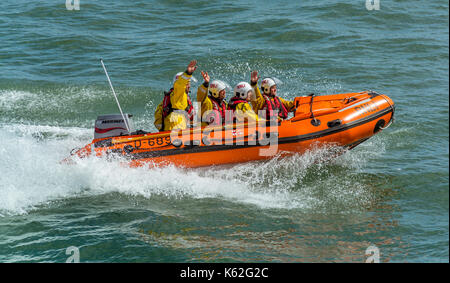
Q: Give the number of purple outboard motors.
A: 0